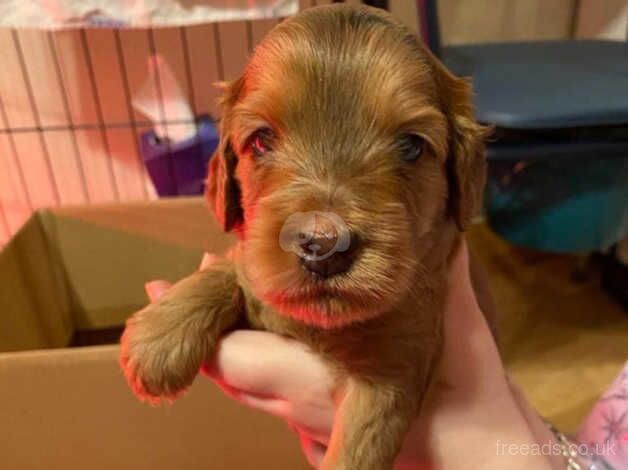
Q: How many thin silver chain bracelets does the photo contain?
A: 1